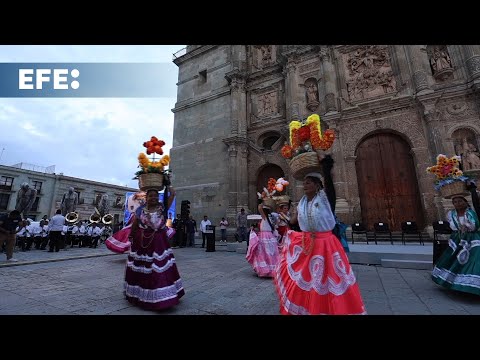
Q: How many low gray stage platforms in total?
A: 1